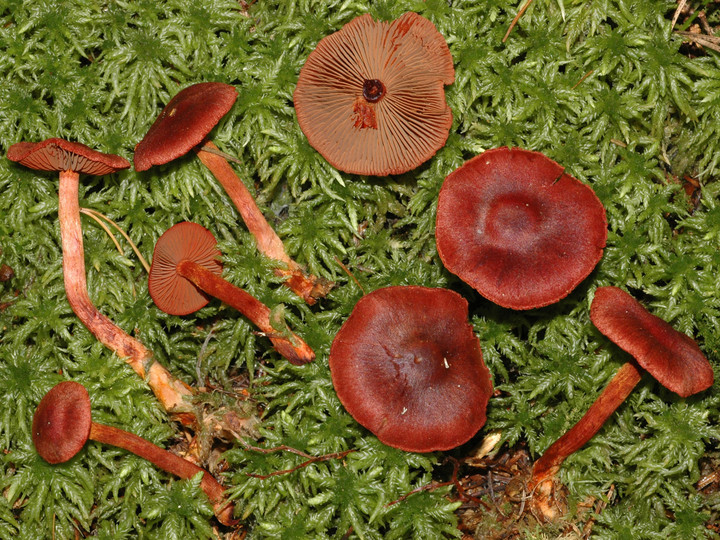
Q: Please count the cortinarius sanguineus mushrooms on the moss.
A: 8